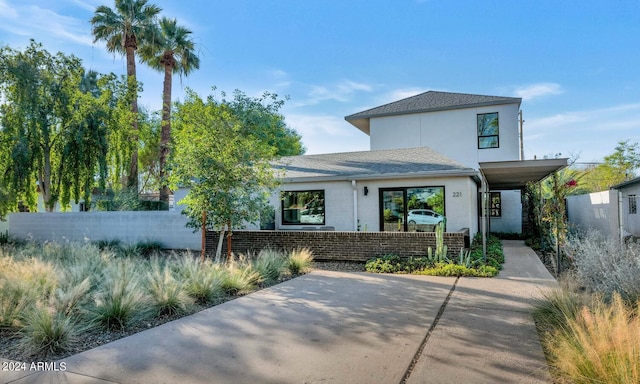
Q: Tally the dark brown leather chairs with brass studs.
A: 0